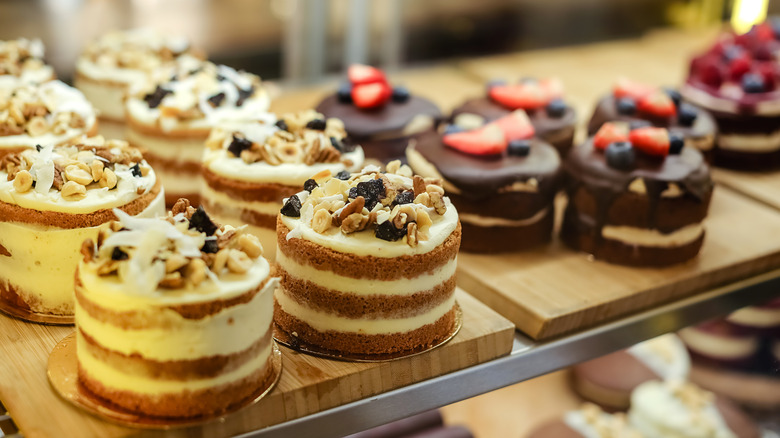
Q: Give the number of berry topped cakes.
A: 6